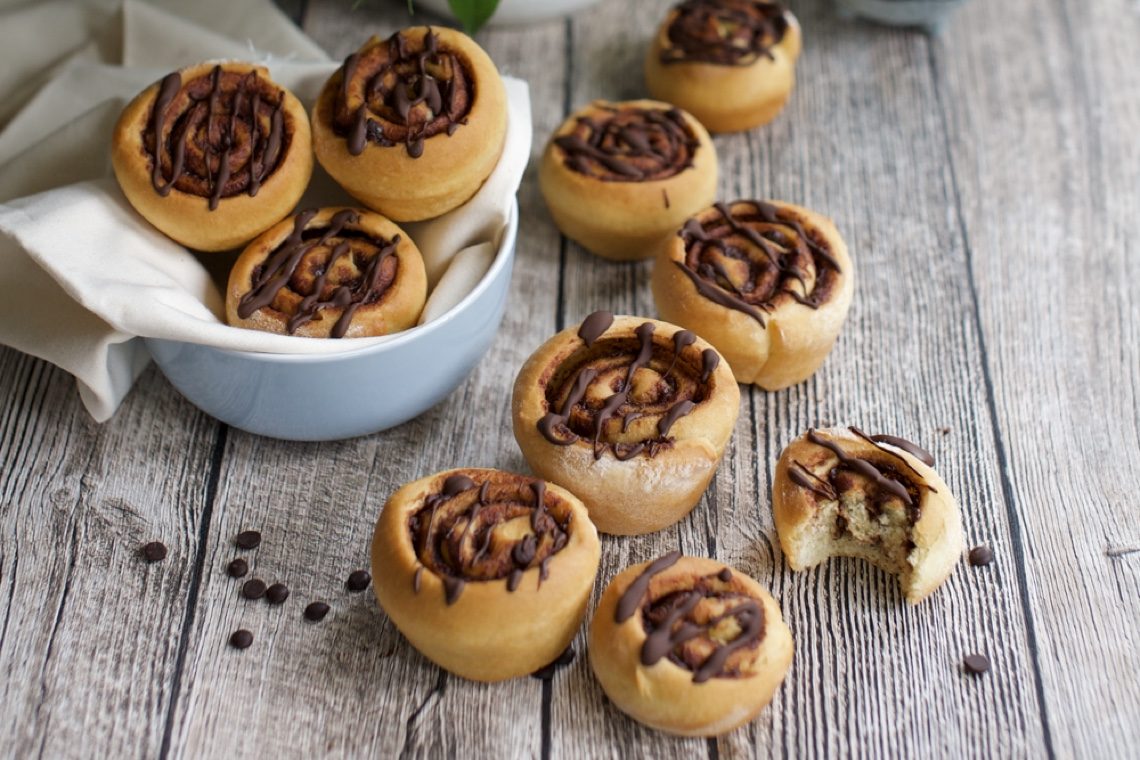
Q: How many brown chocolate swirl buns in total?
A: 10